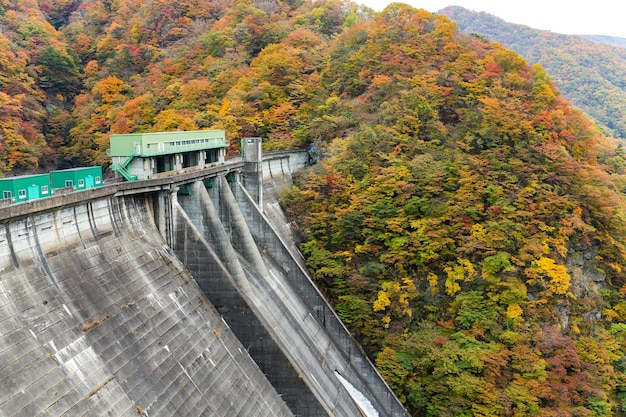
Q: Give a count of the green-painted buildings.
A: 3